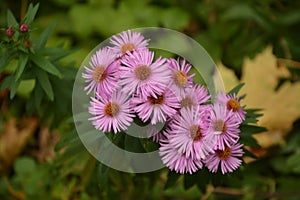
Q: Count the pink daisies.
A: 12